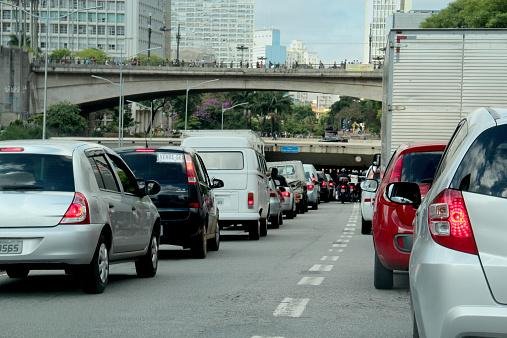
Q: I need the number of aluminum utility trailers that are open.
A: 0